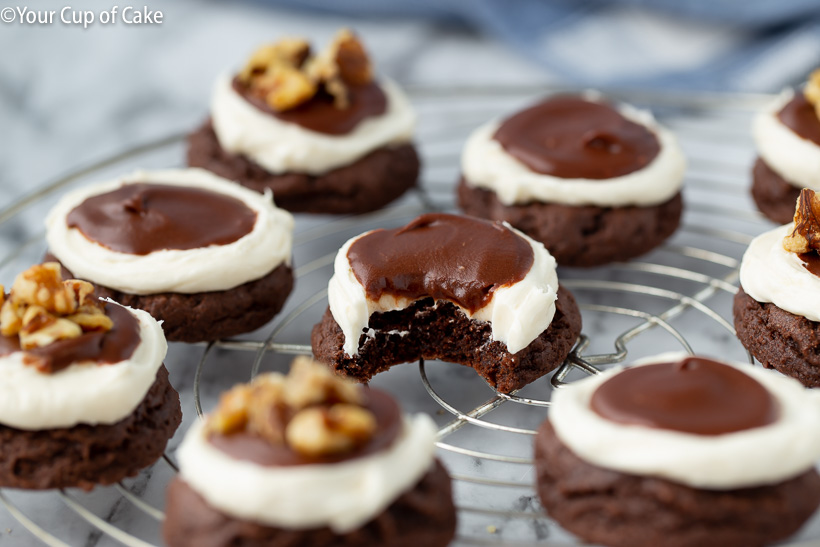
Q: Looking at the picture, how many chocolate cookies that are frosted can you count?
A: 9